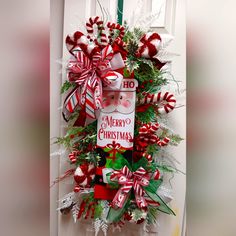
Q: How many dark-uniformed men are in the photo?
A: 0